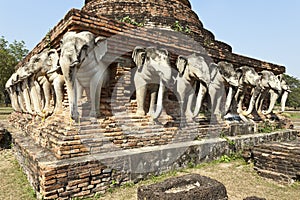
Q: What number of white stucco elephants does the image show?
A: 11